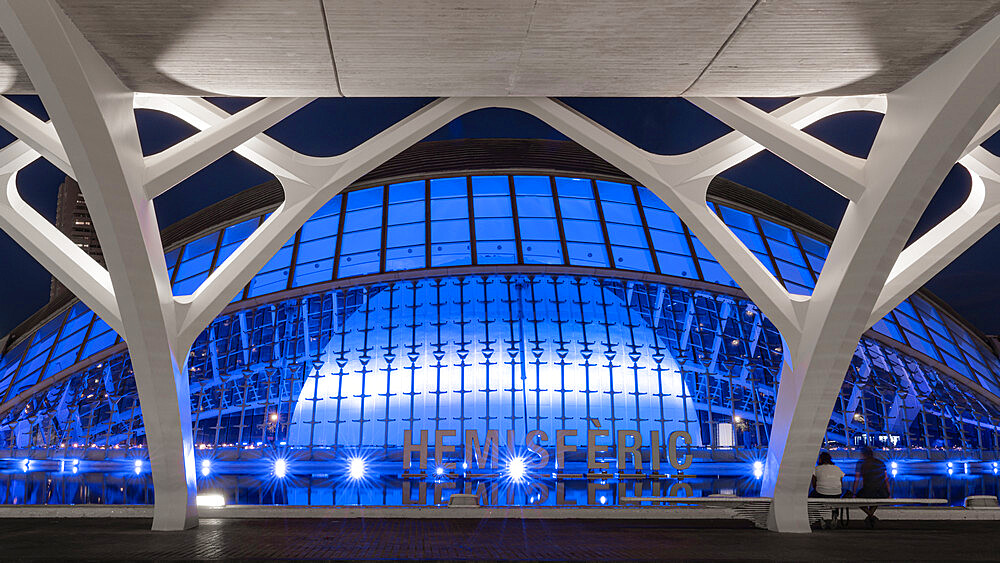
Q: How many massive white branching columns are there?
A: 2